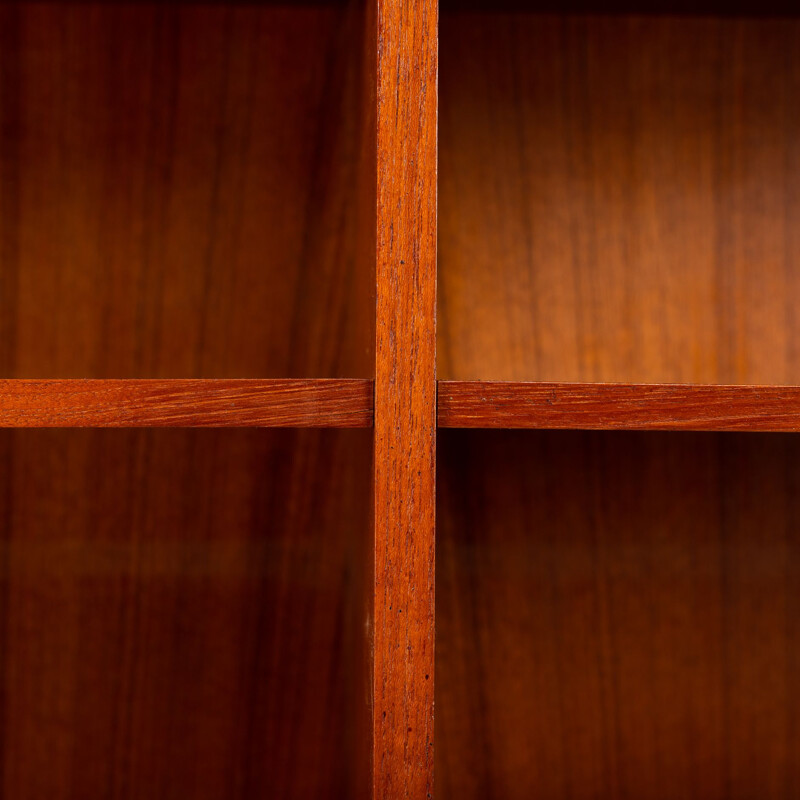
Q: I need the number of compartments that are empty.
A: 4